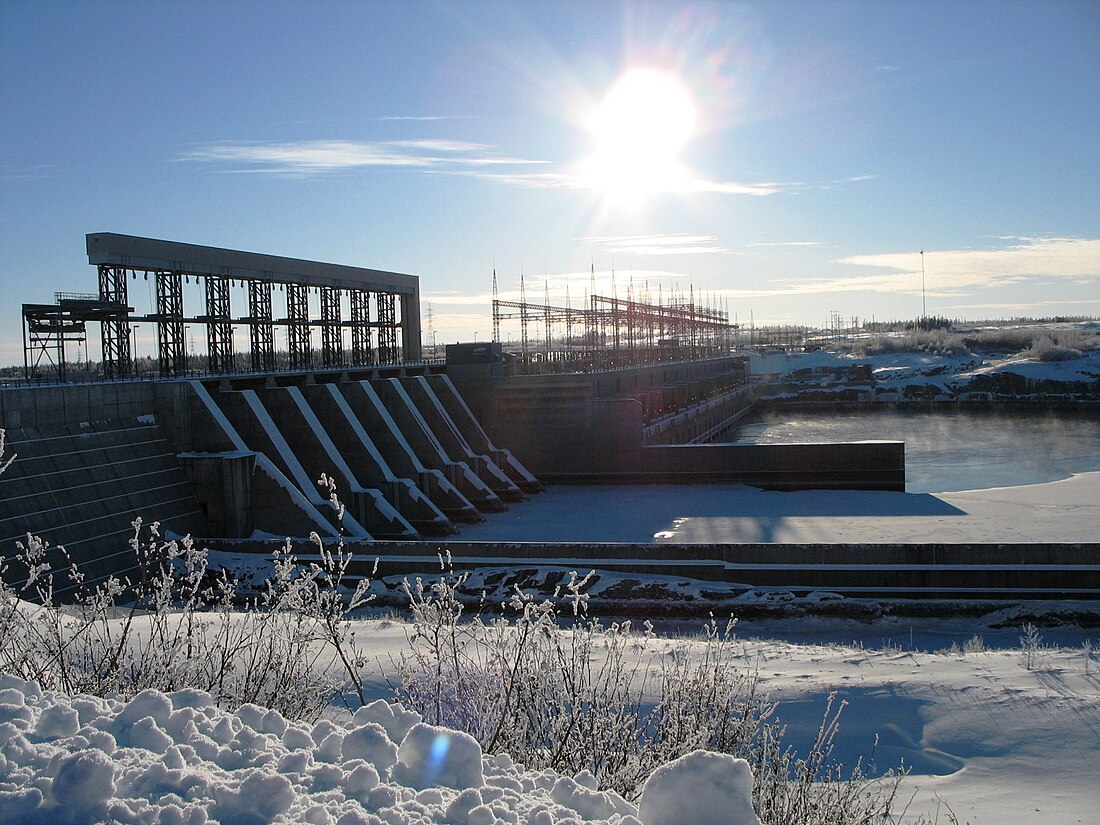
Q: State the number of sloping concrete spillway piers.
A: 8